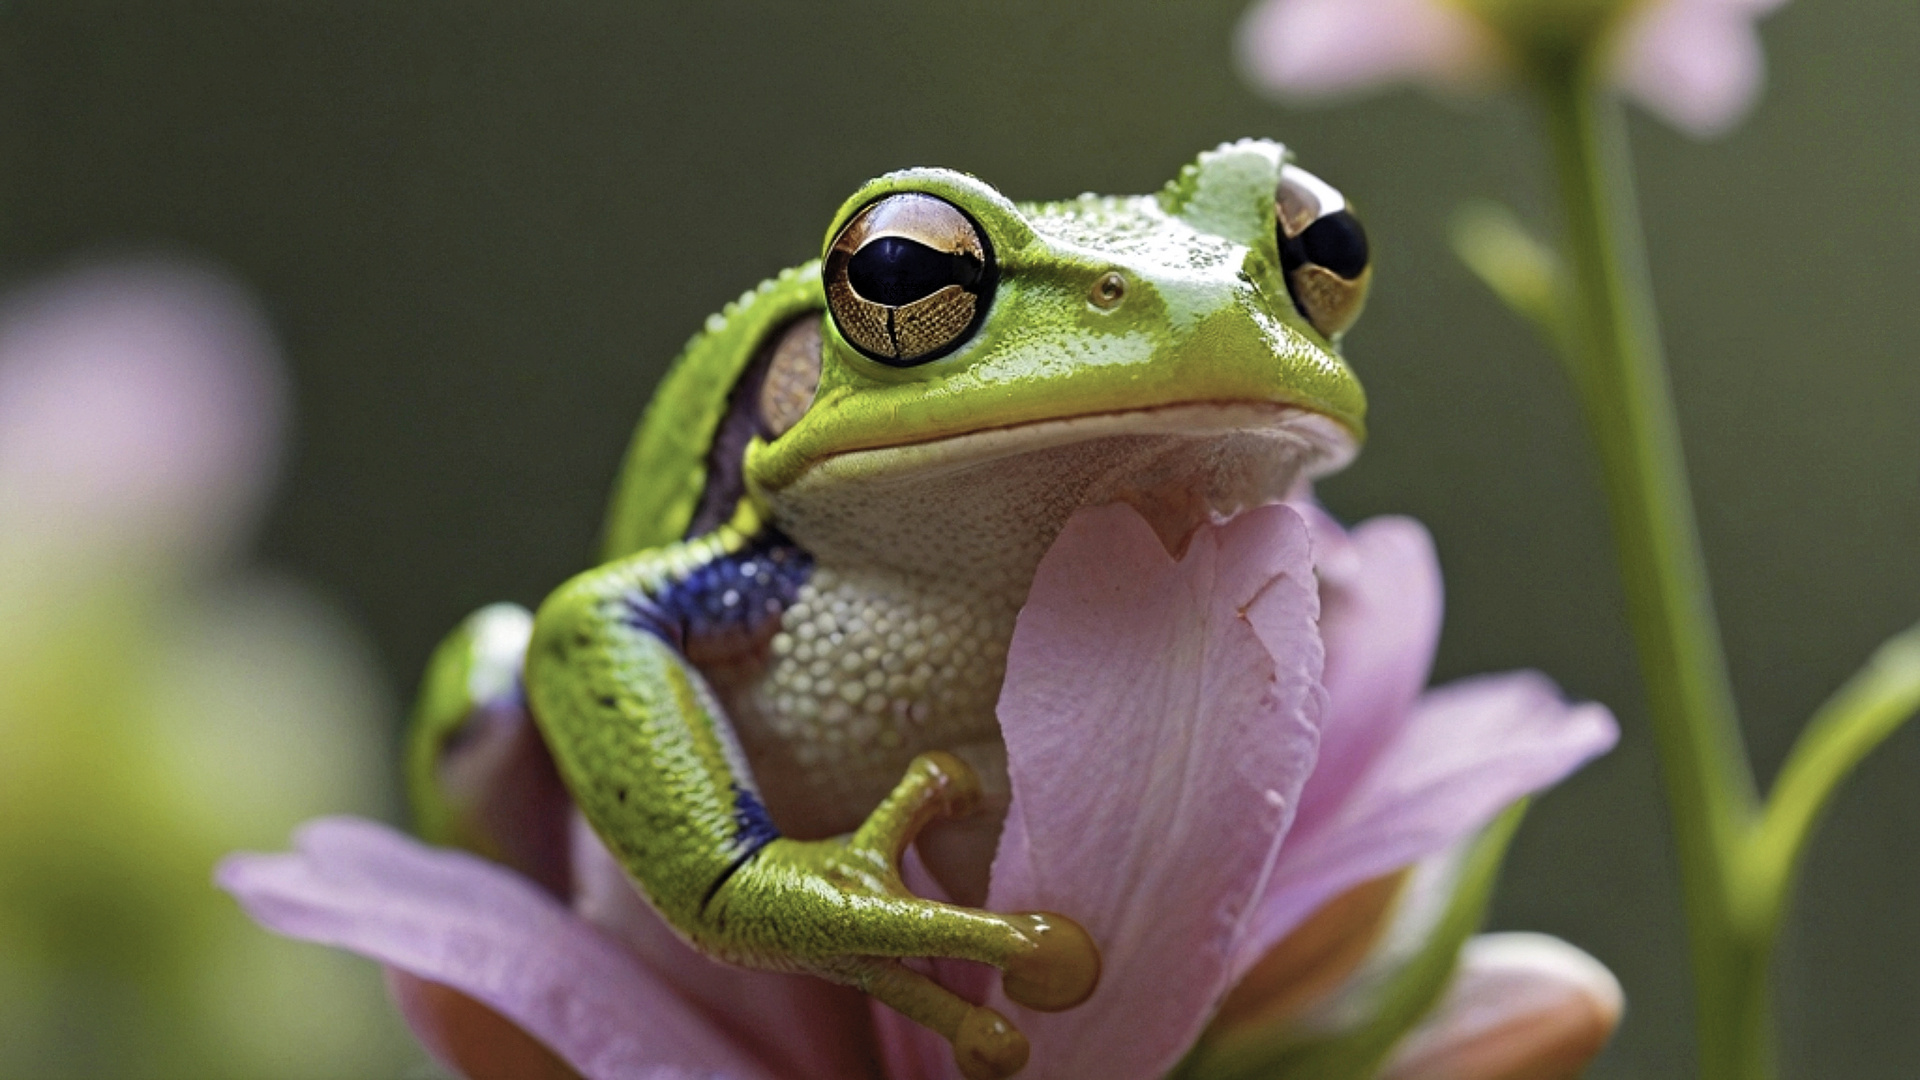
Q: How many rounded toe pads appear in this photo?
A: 3